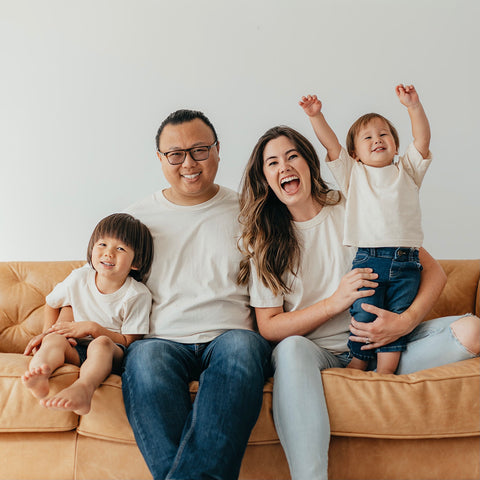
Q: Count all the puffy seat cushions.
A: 3